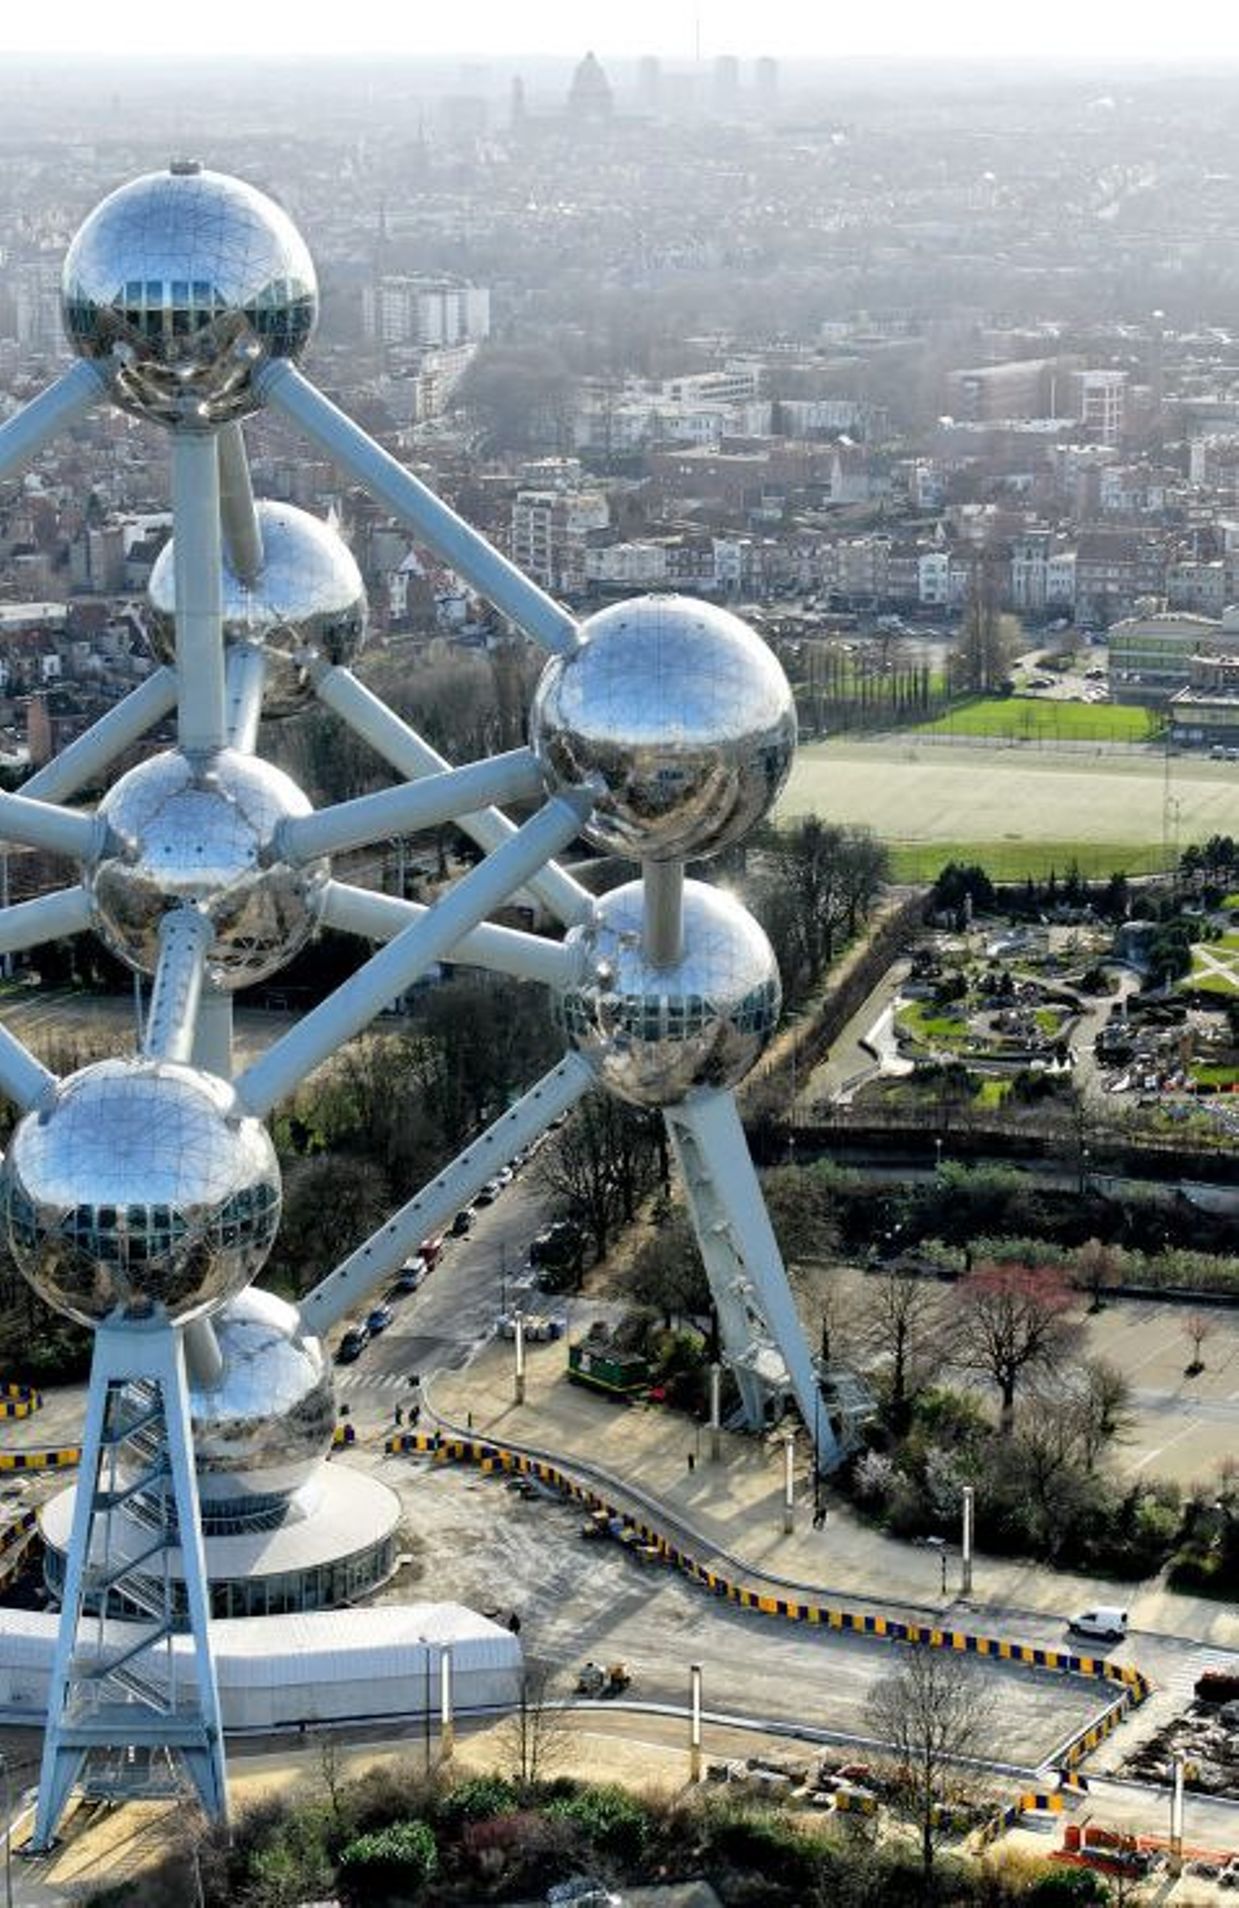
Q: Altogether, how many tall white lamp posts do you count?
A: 7